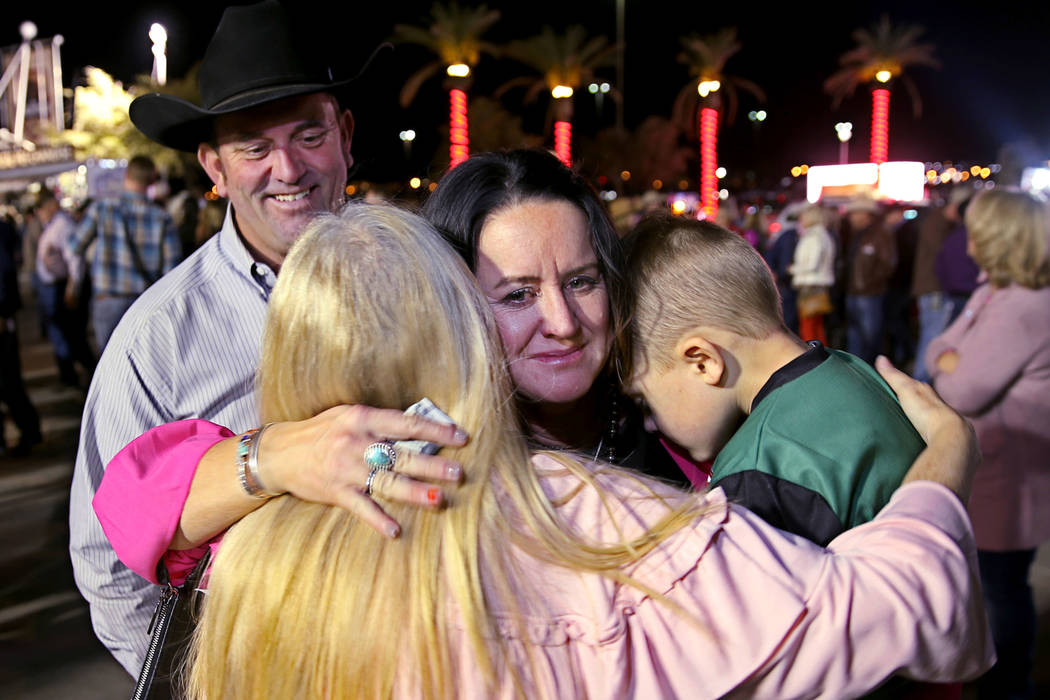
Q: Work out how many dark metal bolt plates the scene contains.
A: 0